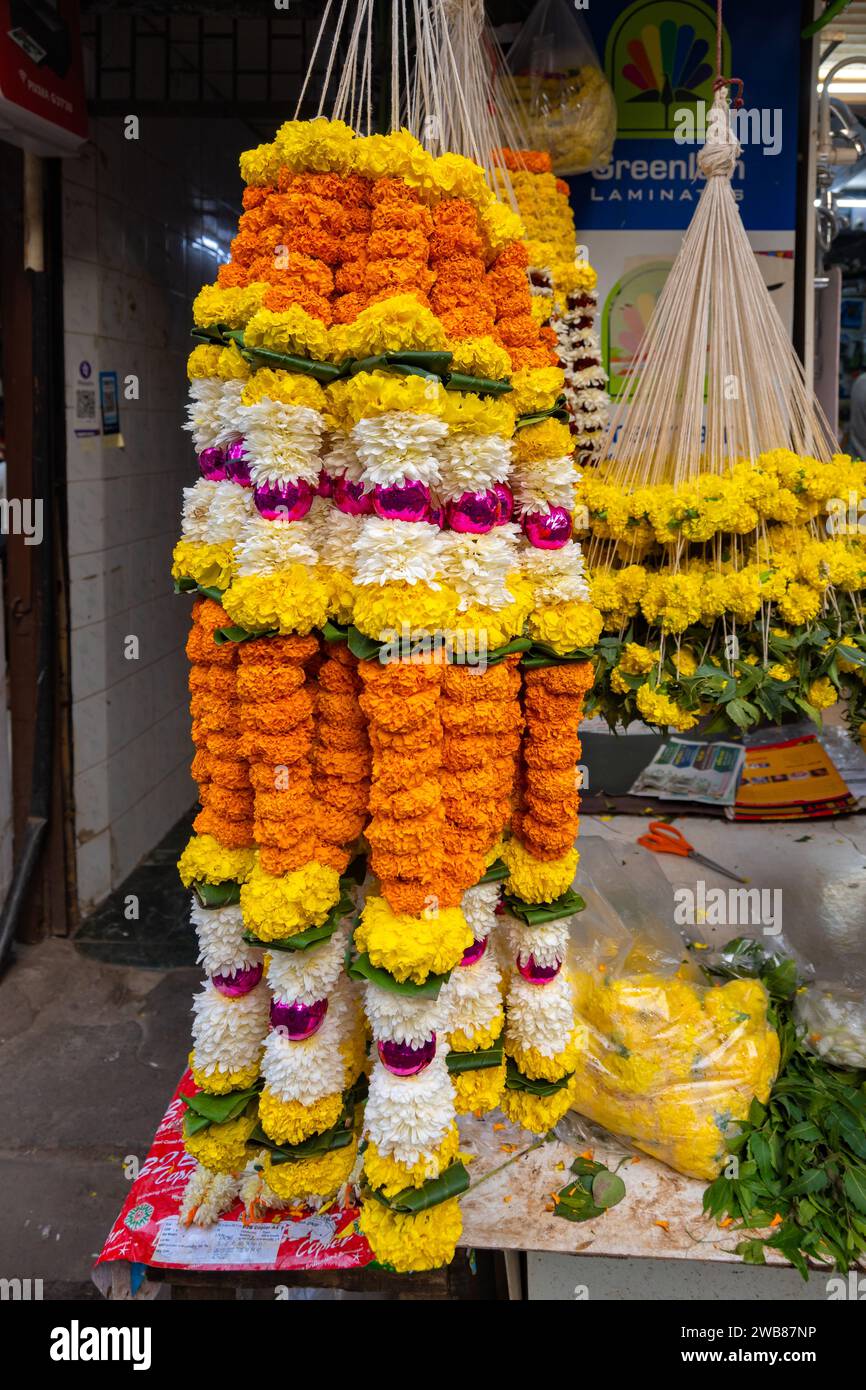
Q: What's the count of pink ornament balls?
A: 15